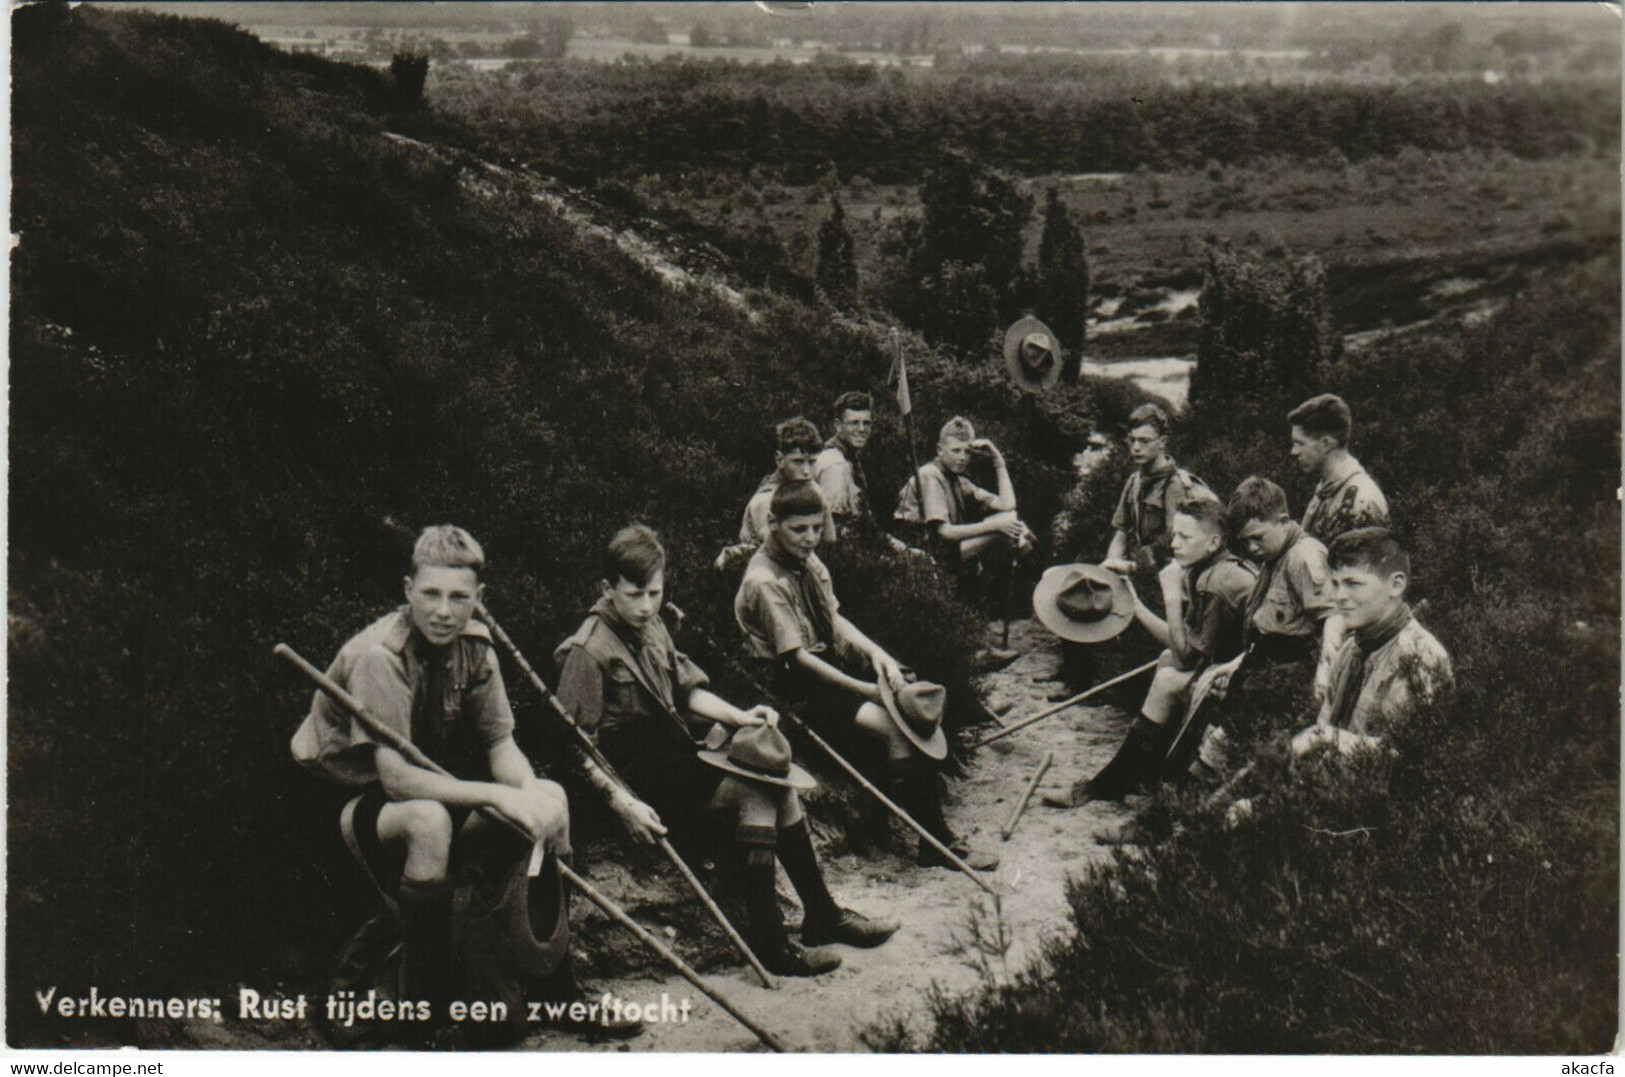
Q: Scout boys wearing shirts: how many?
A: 11